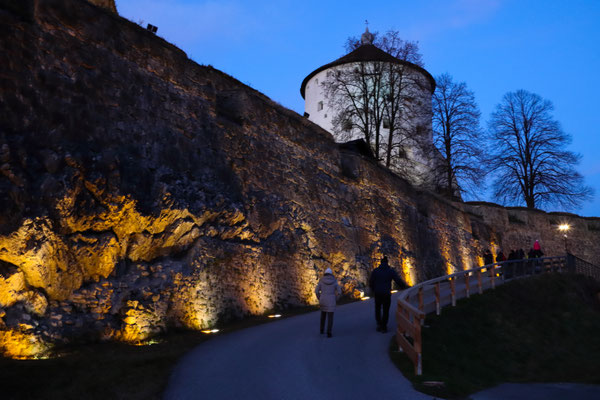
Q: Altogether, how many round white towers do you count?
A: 1